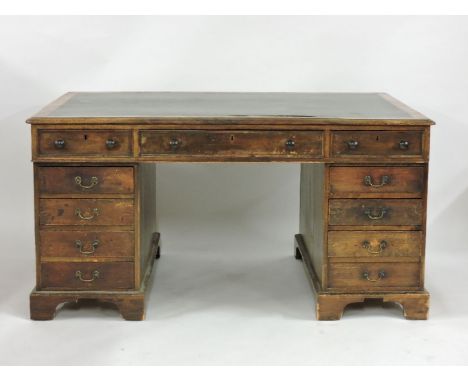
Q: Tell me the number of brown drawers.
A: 11